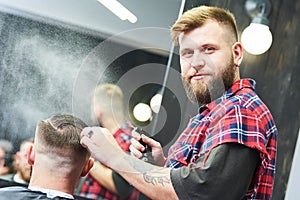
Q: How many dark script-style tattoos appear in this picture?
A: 1